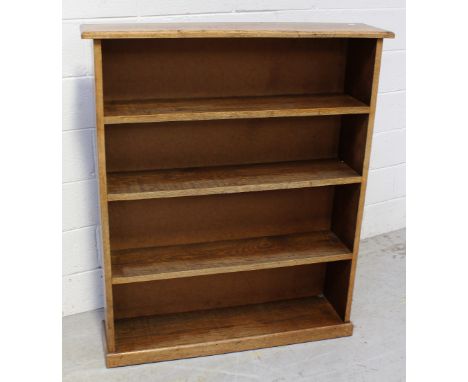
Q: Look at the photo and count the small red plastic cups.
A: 0